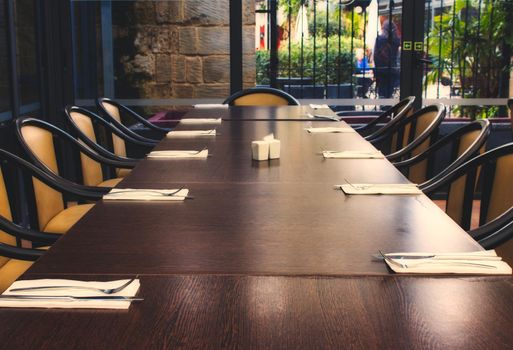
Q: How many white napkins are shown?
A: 12